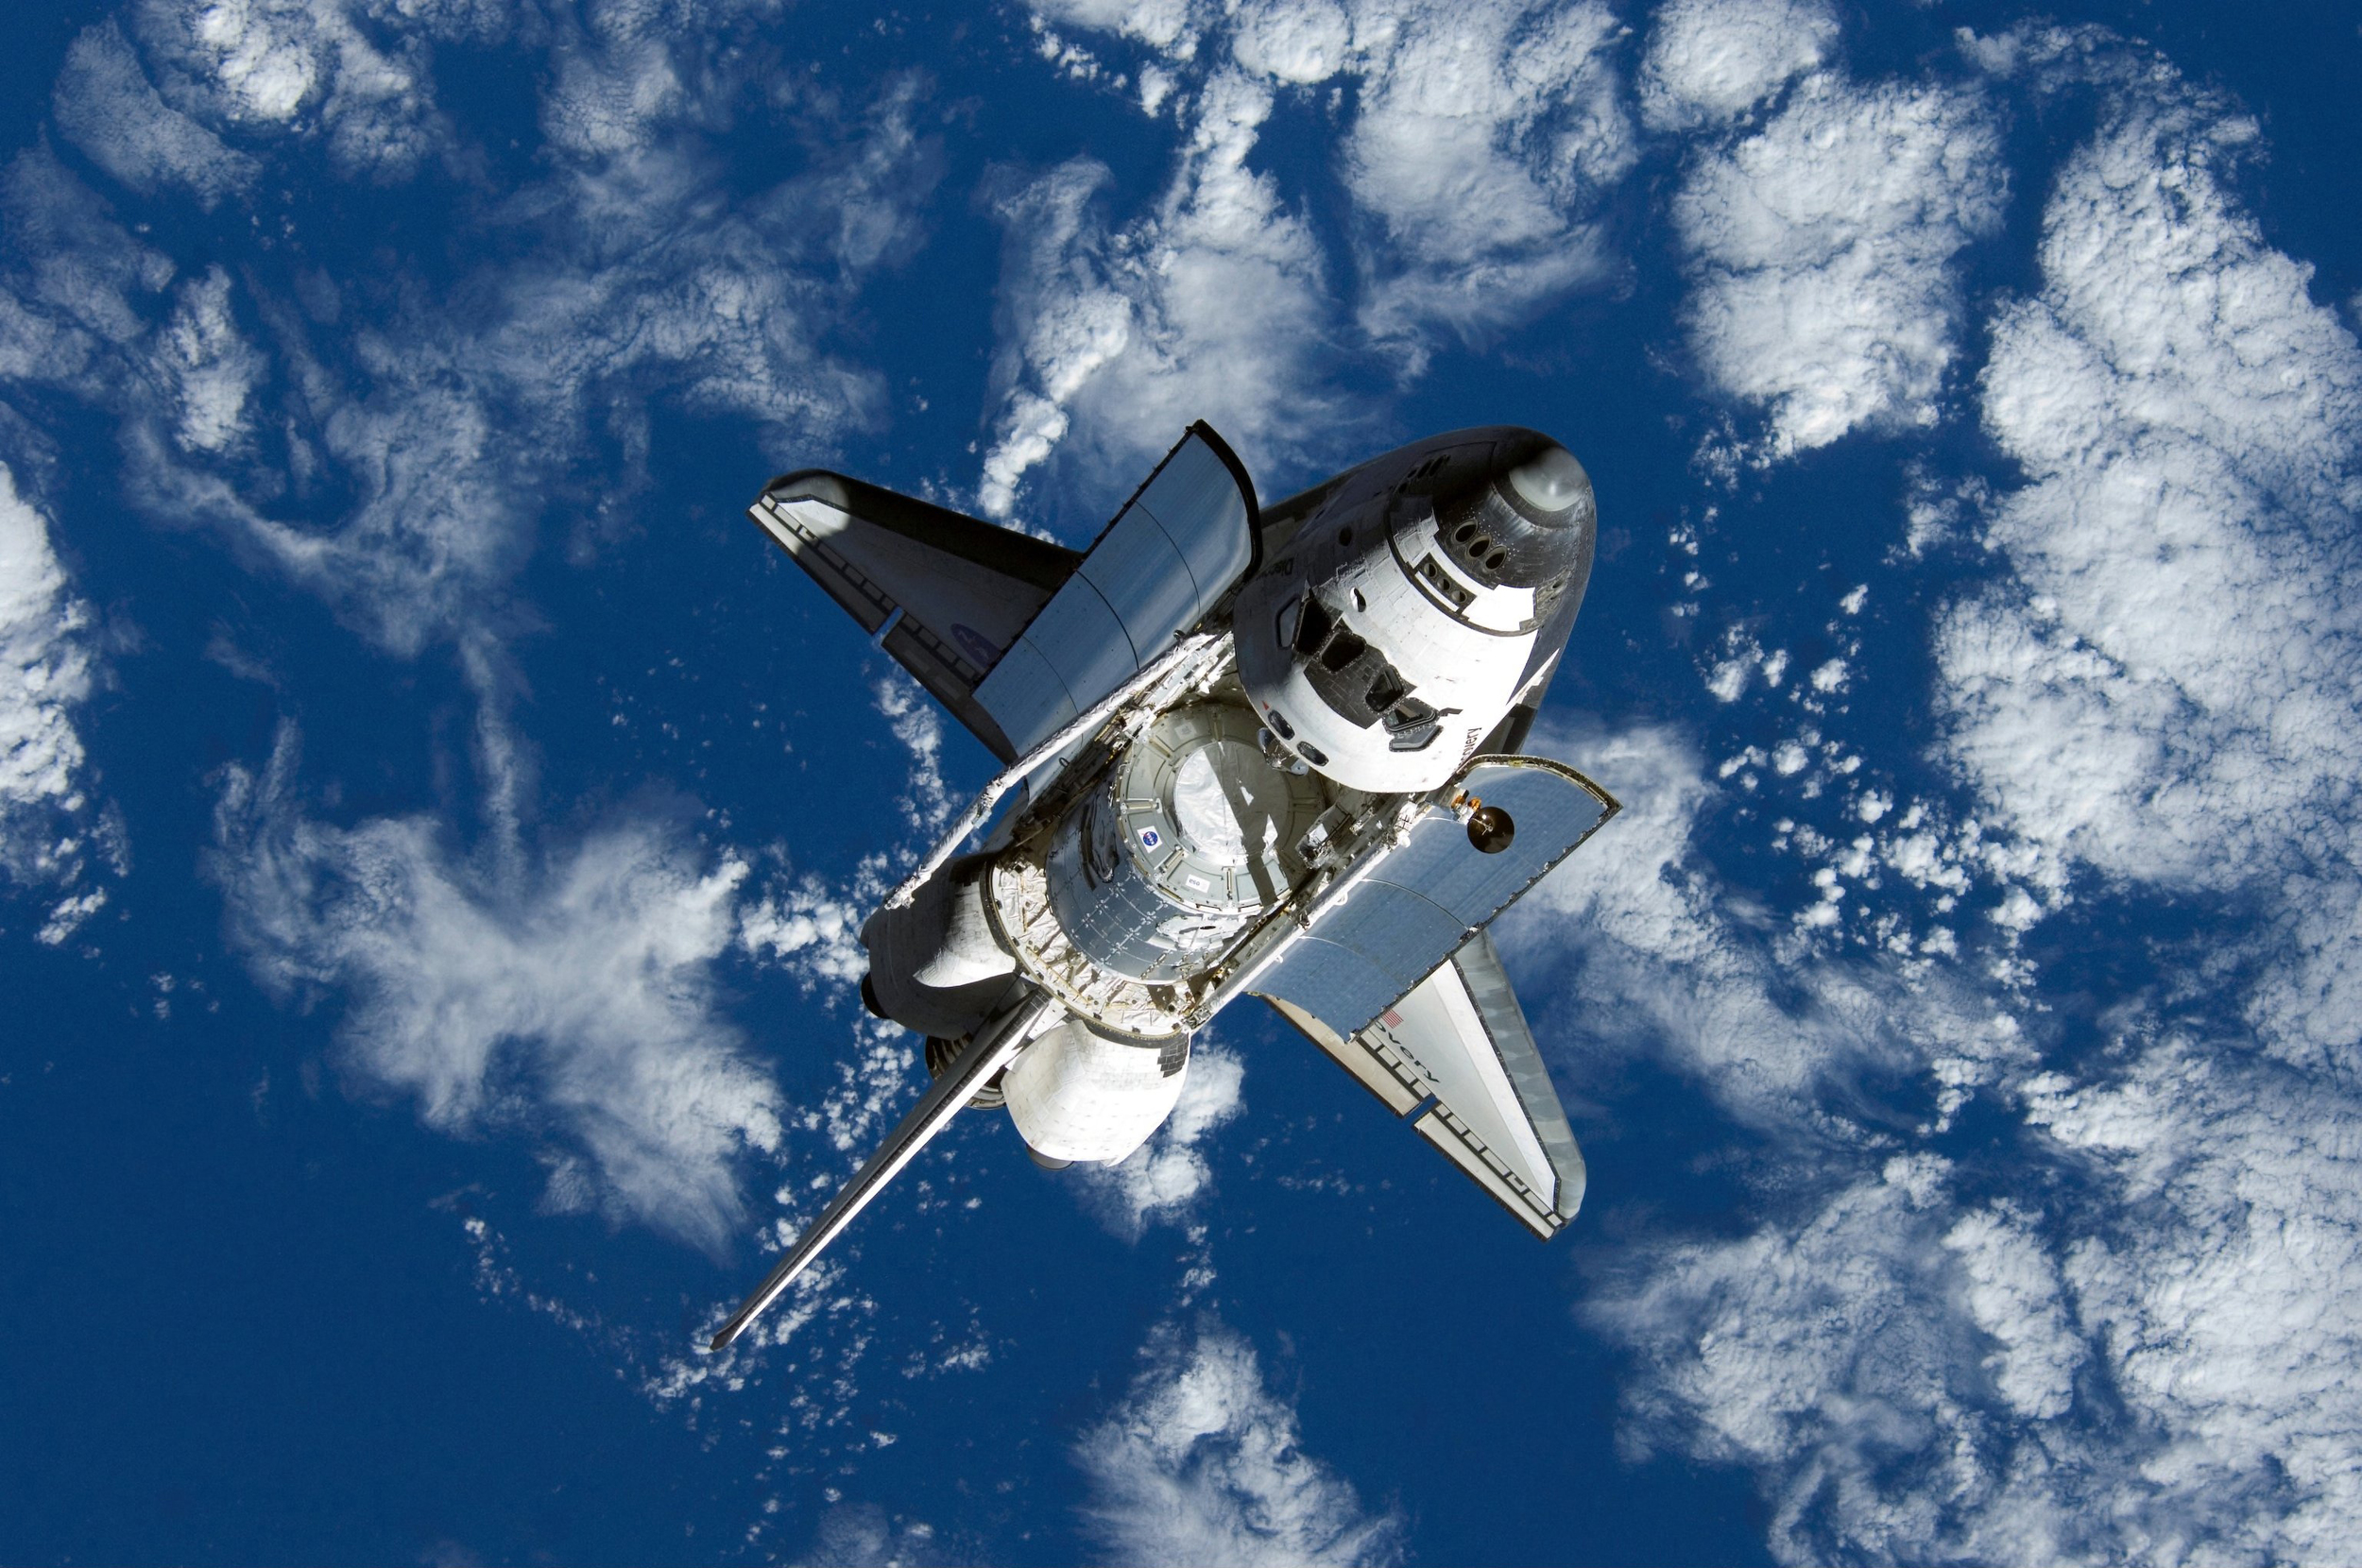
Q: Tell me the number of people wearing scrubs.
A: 0